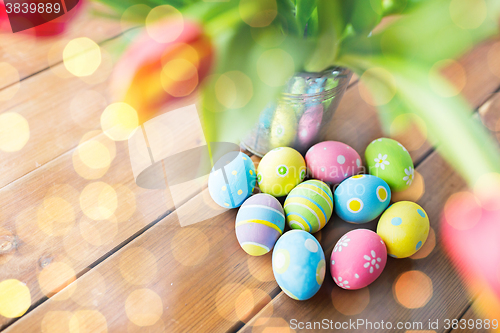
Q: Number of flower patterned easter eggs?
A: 2